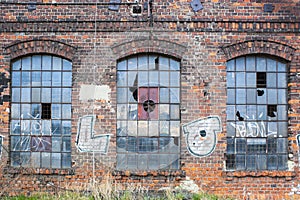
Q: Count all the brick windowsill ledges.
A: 3